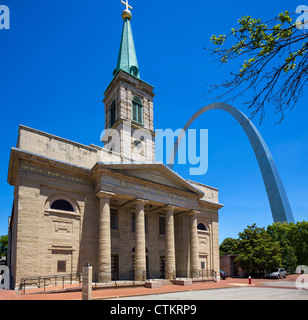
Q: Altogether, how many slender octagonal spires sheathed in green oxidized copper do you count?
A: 1